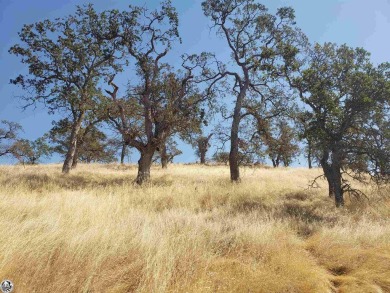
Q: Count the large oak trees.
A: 4